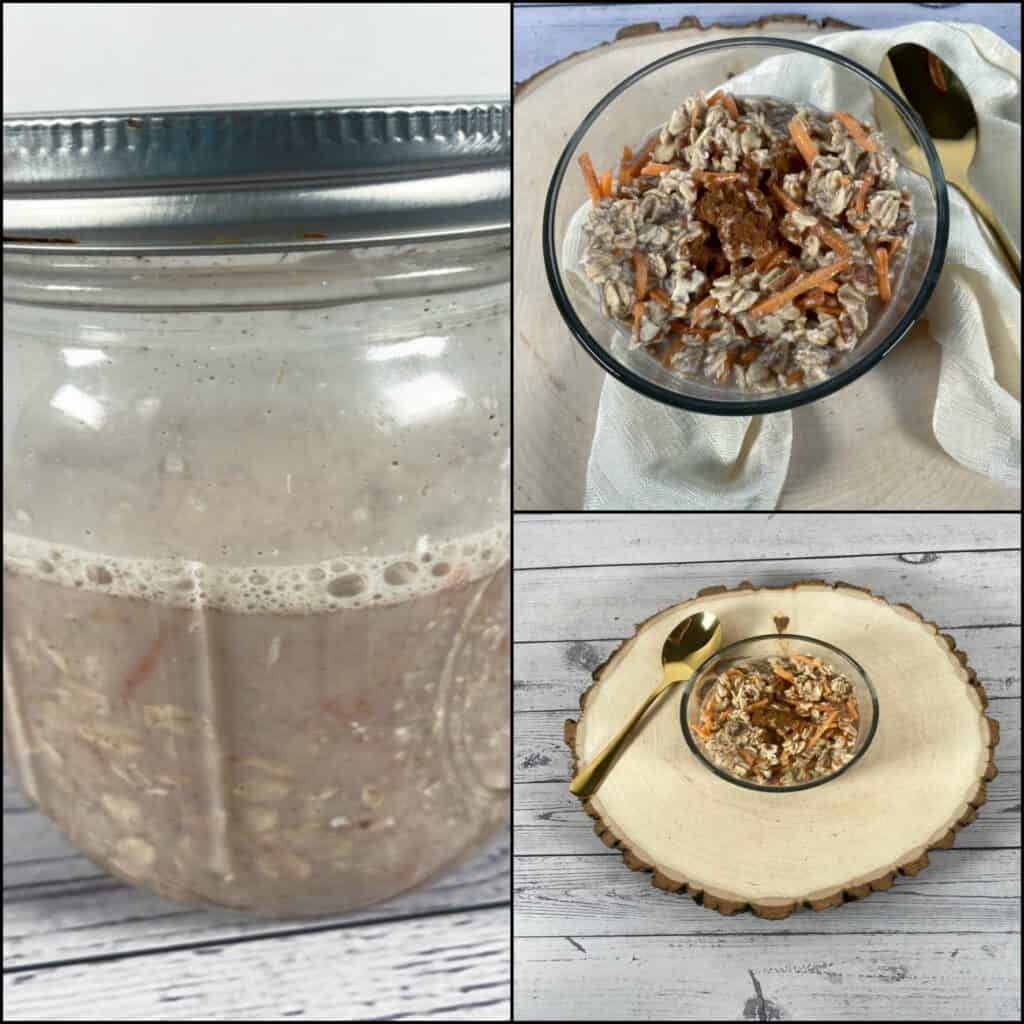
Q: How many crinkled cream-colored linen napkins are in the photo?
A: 1